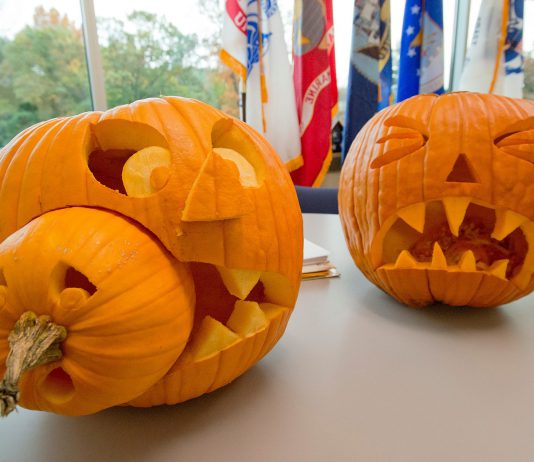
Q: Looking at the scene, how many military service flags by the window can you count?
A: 5